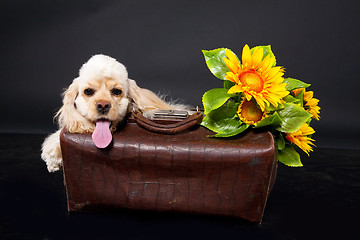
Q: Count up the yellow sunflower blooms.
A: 4